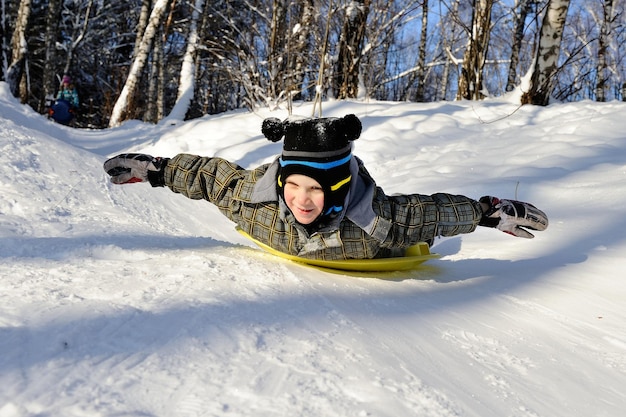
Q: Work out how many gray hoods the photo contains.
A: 1